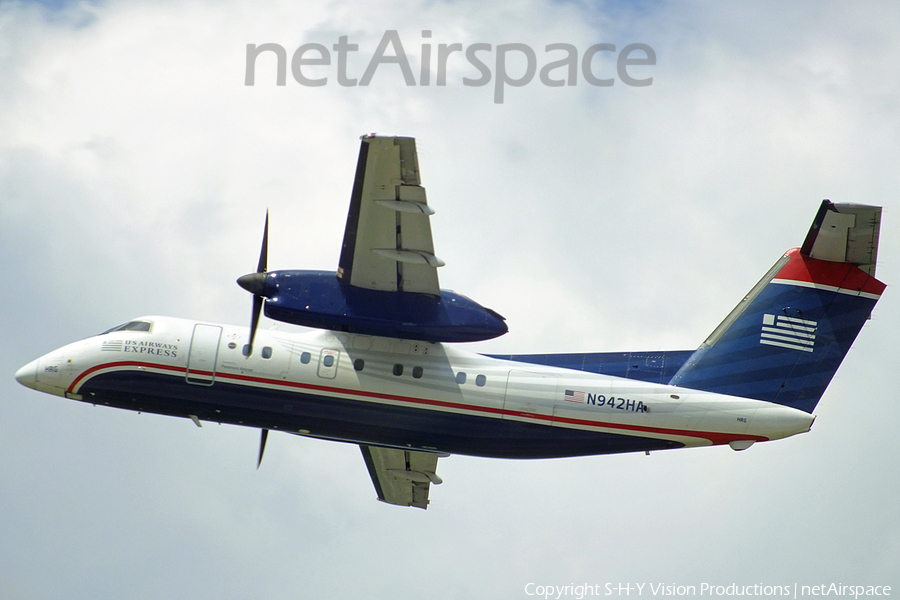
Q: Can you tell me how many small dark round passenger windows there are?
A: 9